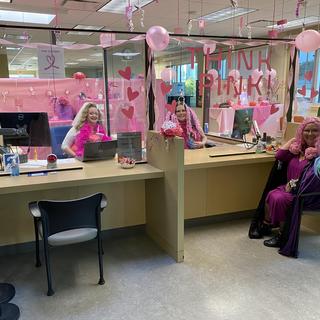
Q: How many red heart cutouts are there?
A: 9